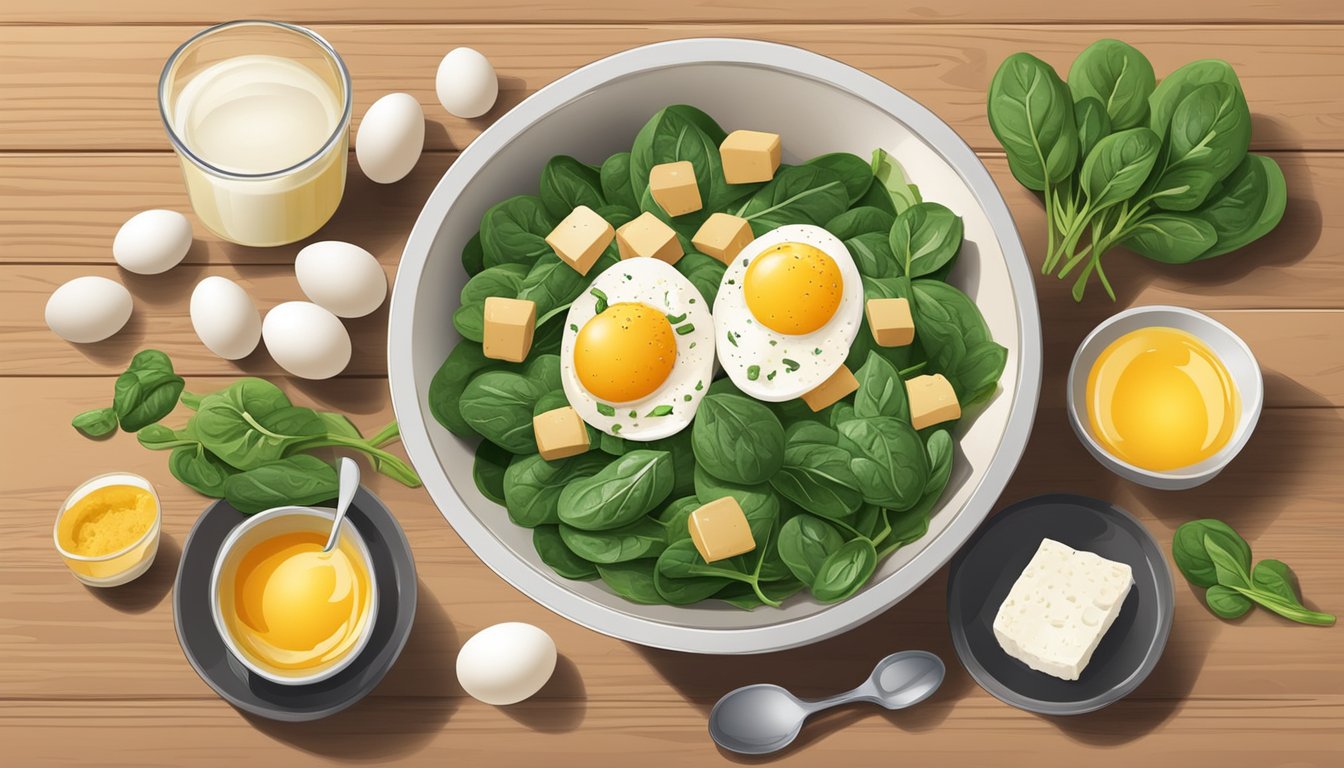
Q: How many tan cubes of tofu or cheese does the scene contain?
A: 11